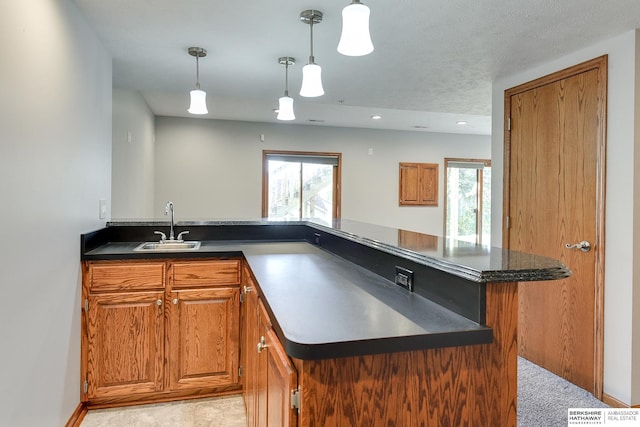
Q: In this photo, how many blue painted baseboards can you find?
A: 0